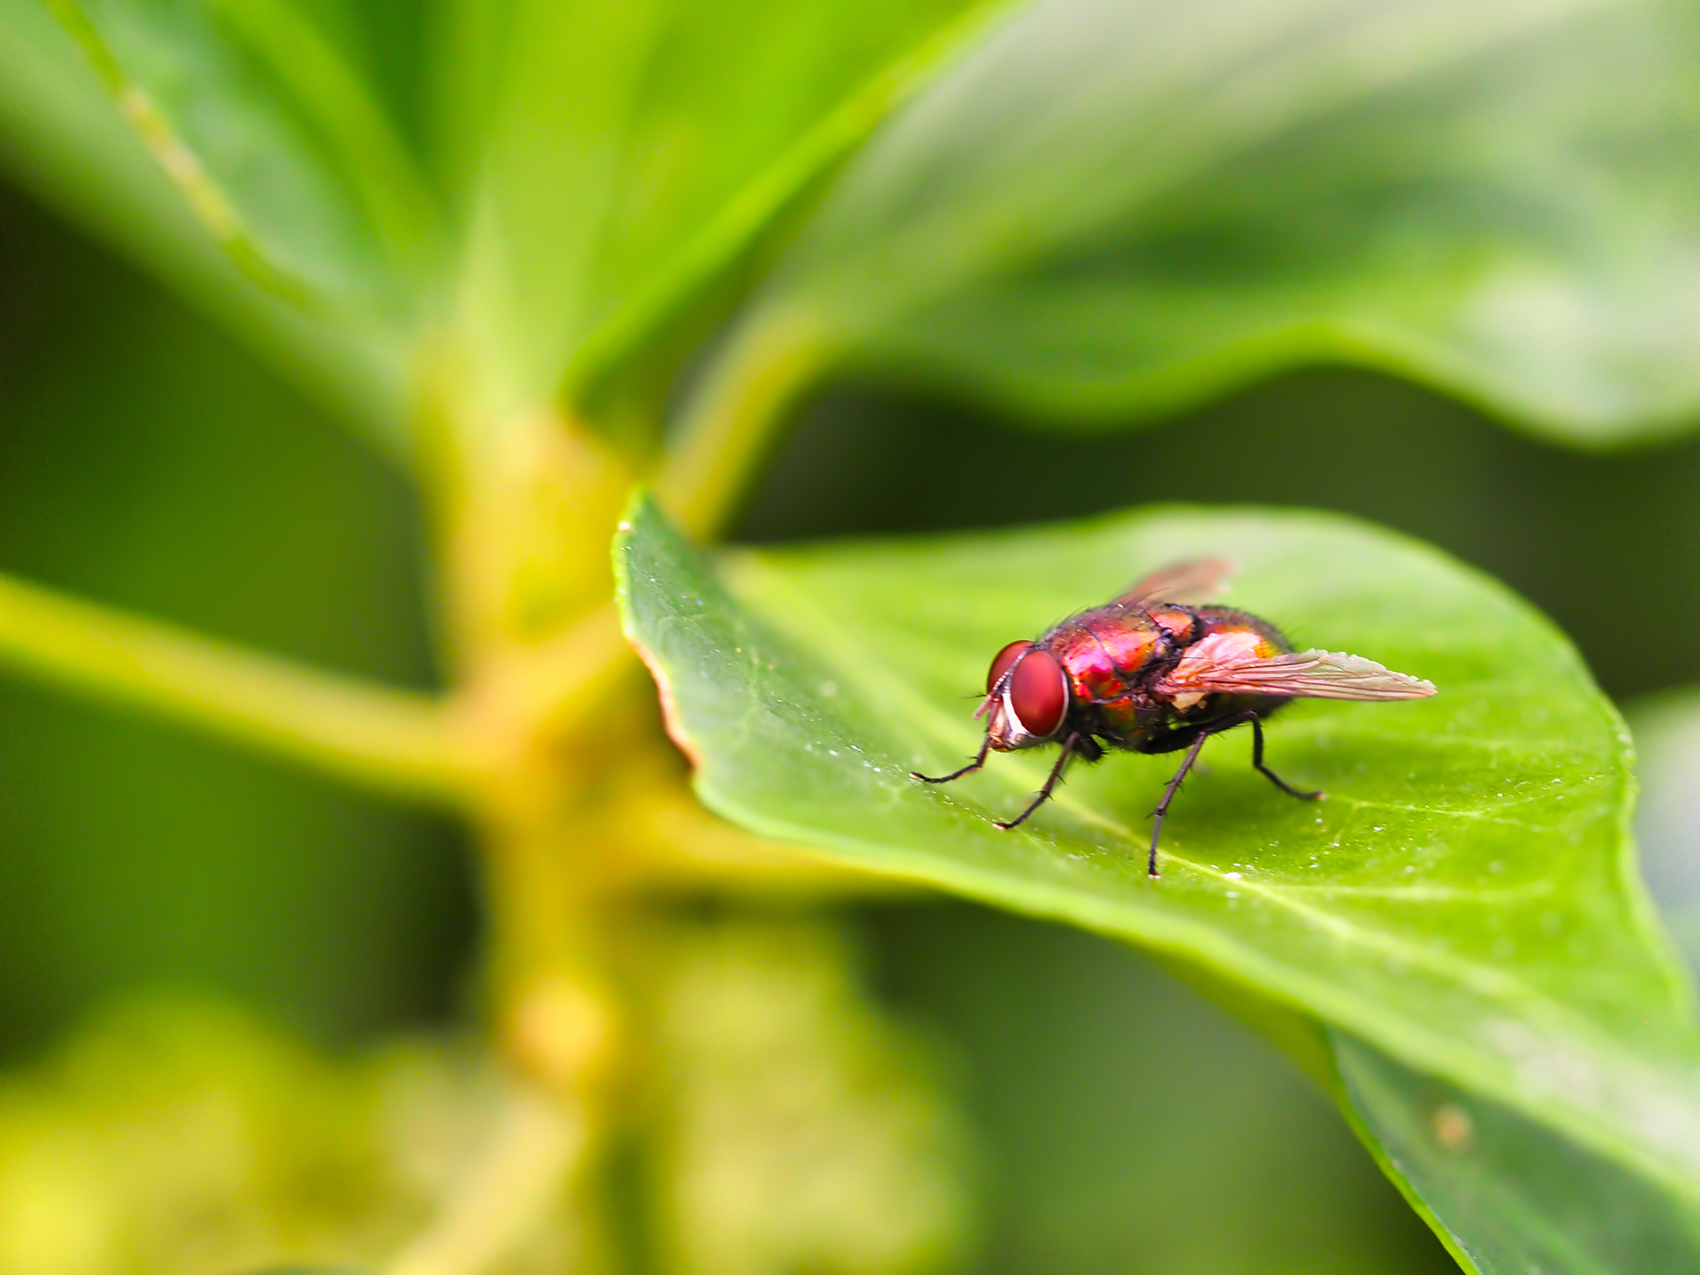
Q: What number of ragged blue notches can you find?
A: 0